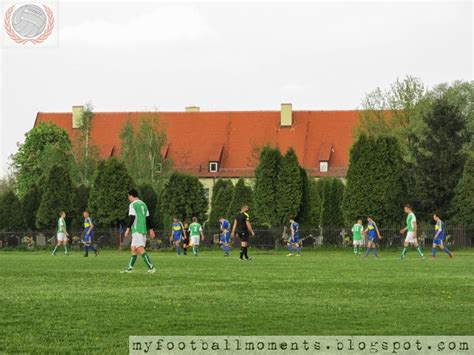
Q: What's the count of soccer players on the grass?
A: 11